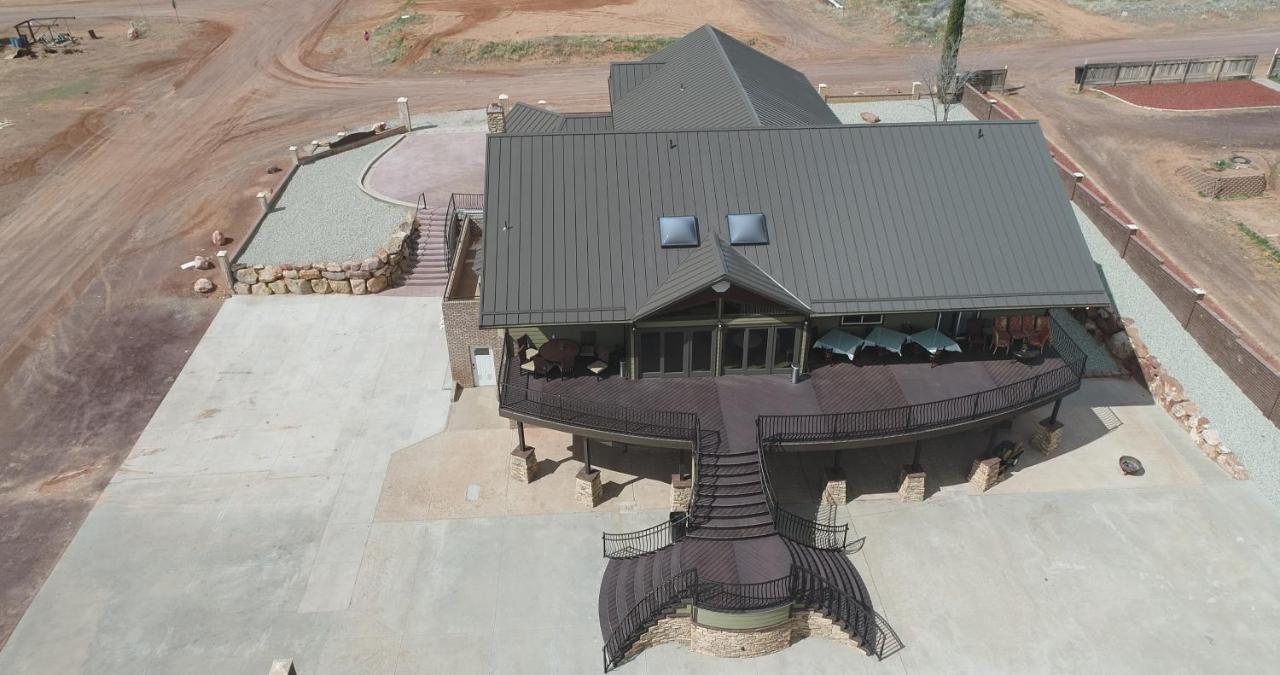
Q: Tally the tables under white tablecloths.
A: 3